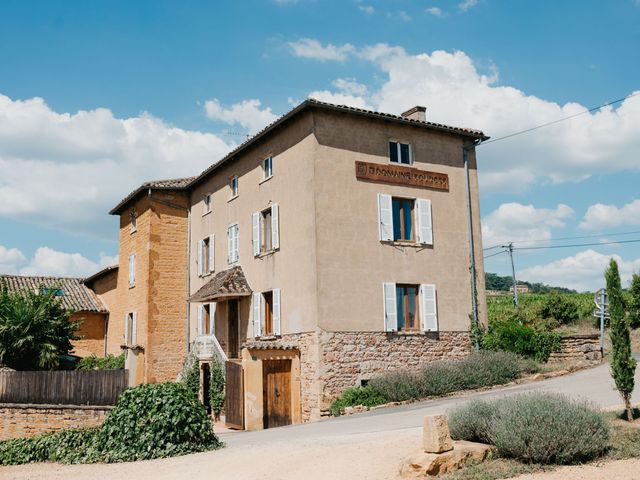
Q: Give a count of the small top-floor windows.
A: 5